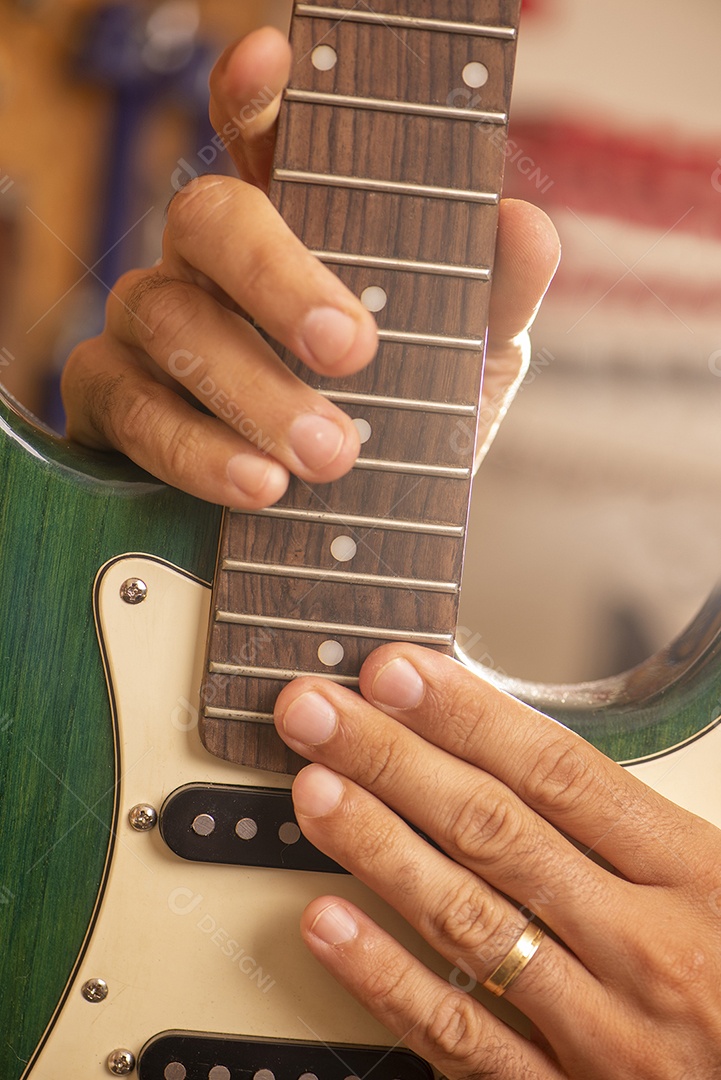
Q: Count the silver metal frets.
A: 12